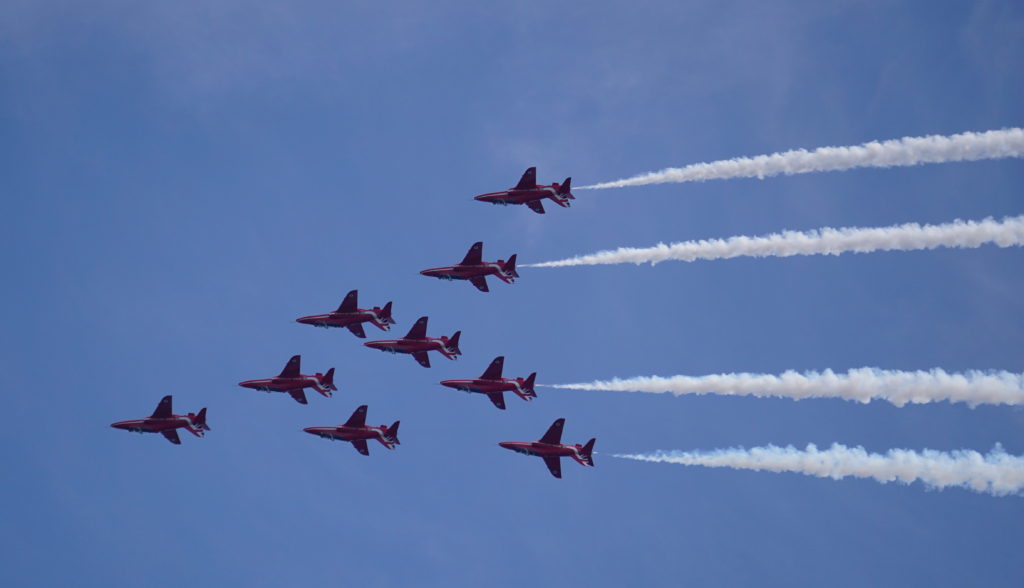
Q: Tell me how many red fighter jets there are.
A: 9